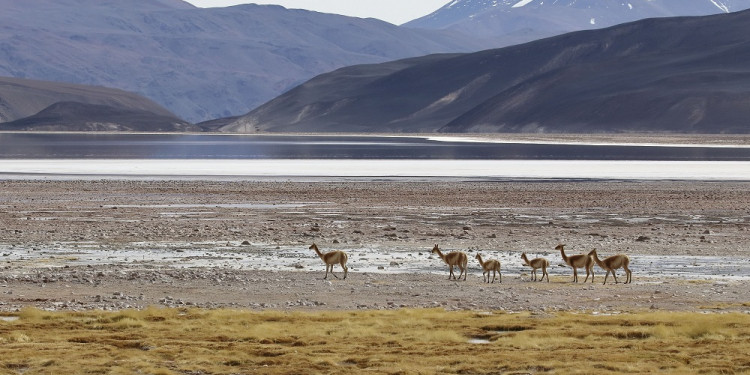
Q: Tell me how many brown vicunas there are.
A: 6